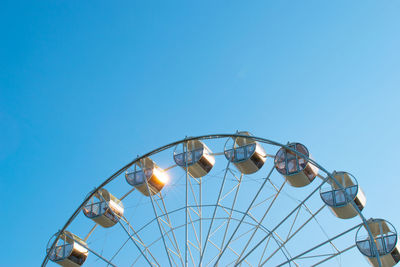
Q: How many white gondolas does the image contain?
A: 8